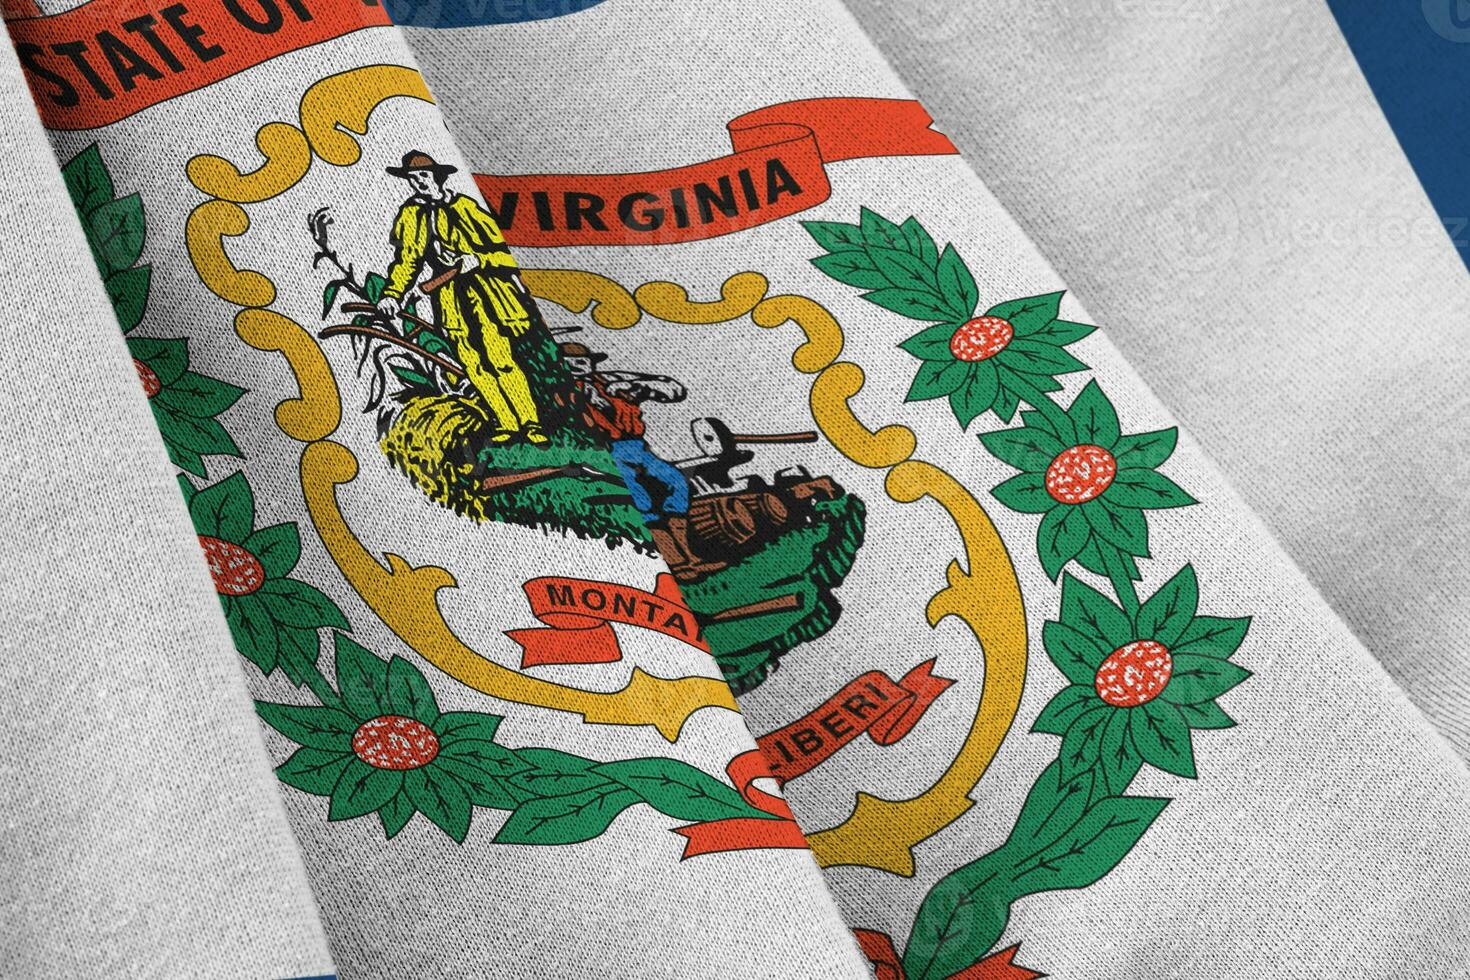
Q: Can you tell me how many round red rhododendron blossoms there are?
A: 6